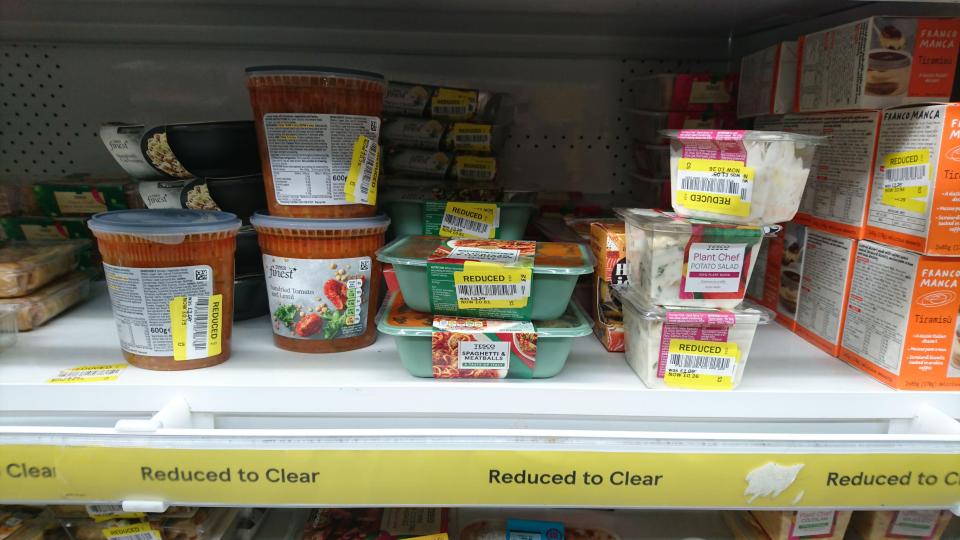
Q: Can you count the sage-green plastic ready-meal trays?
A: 3